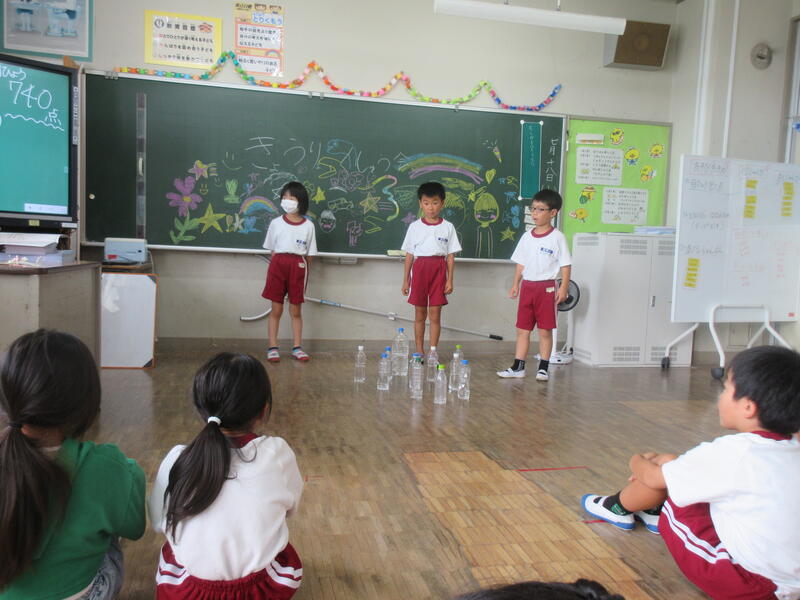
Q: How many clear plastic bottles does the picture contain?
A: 11